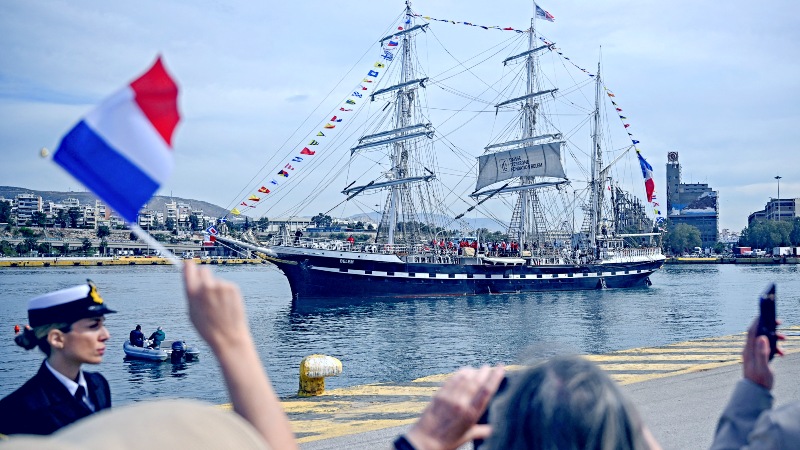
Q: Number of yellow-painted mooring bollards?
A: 1